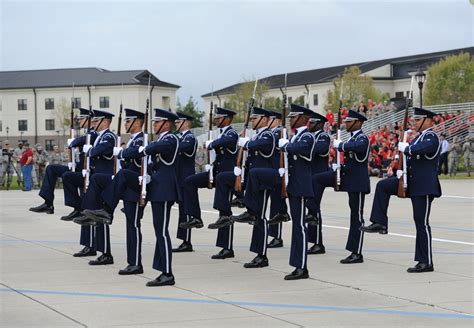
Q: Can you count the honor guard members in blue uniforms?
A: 12